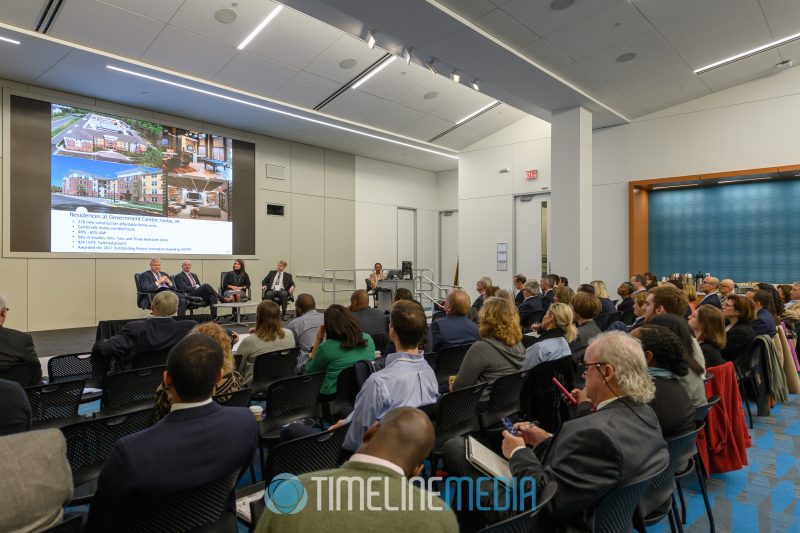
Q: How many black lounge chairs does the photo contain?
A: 4